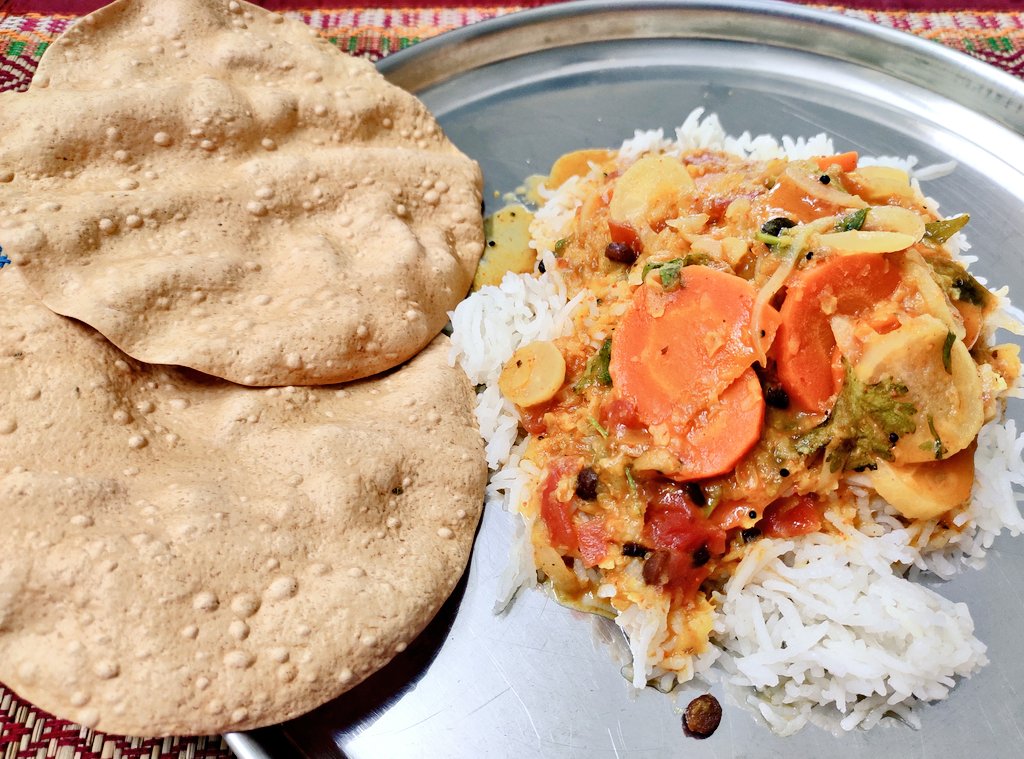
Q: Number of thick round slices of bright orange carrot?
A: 3